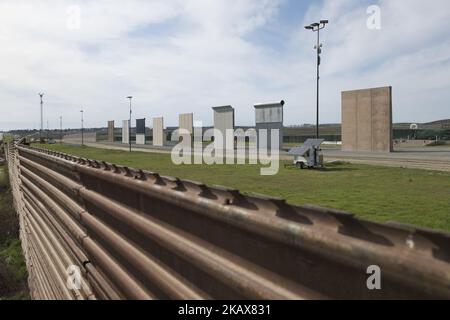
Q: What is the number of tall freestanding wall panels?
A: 8